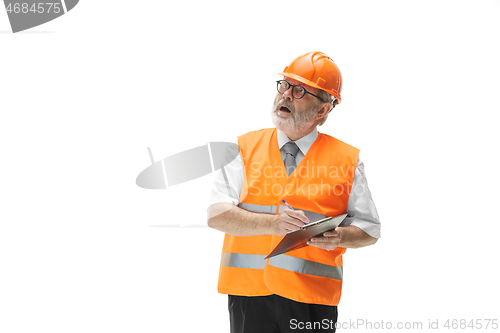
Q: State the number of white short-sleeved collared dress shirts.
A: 1